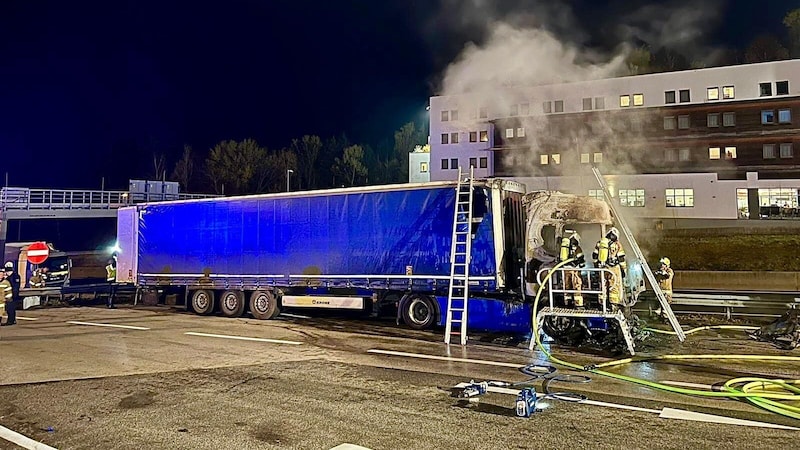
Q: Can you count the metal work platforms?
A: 1